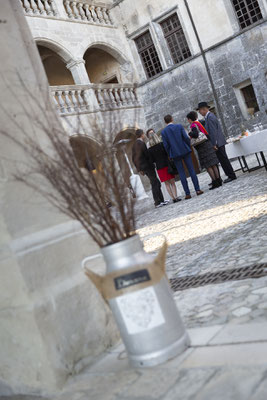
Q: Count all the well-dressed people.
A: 5